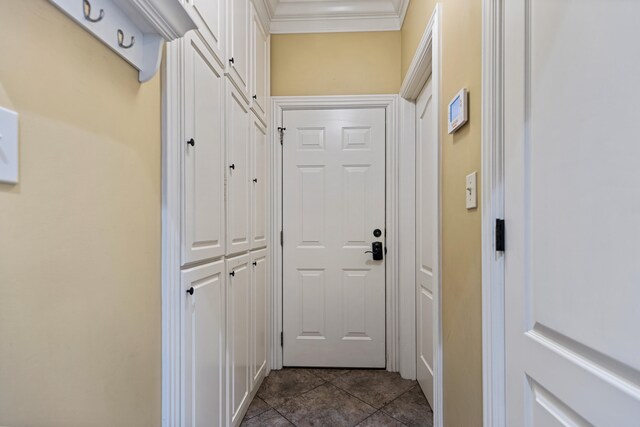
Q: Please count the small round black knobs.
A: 8